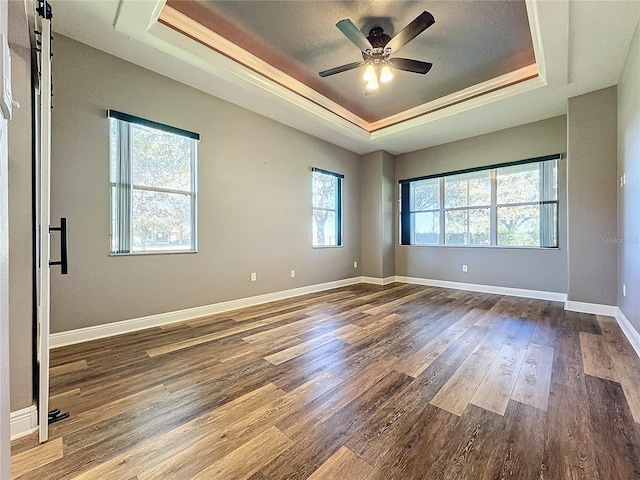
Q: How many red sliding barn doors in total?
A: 0